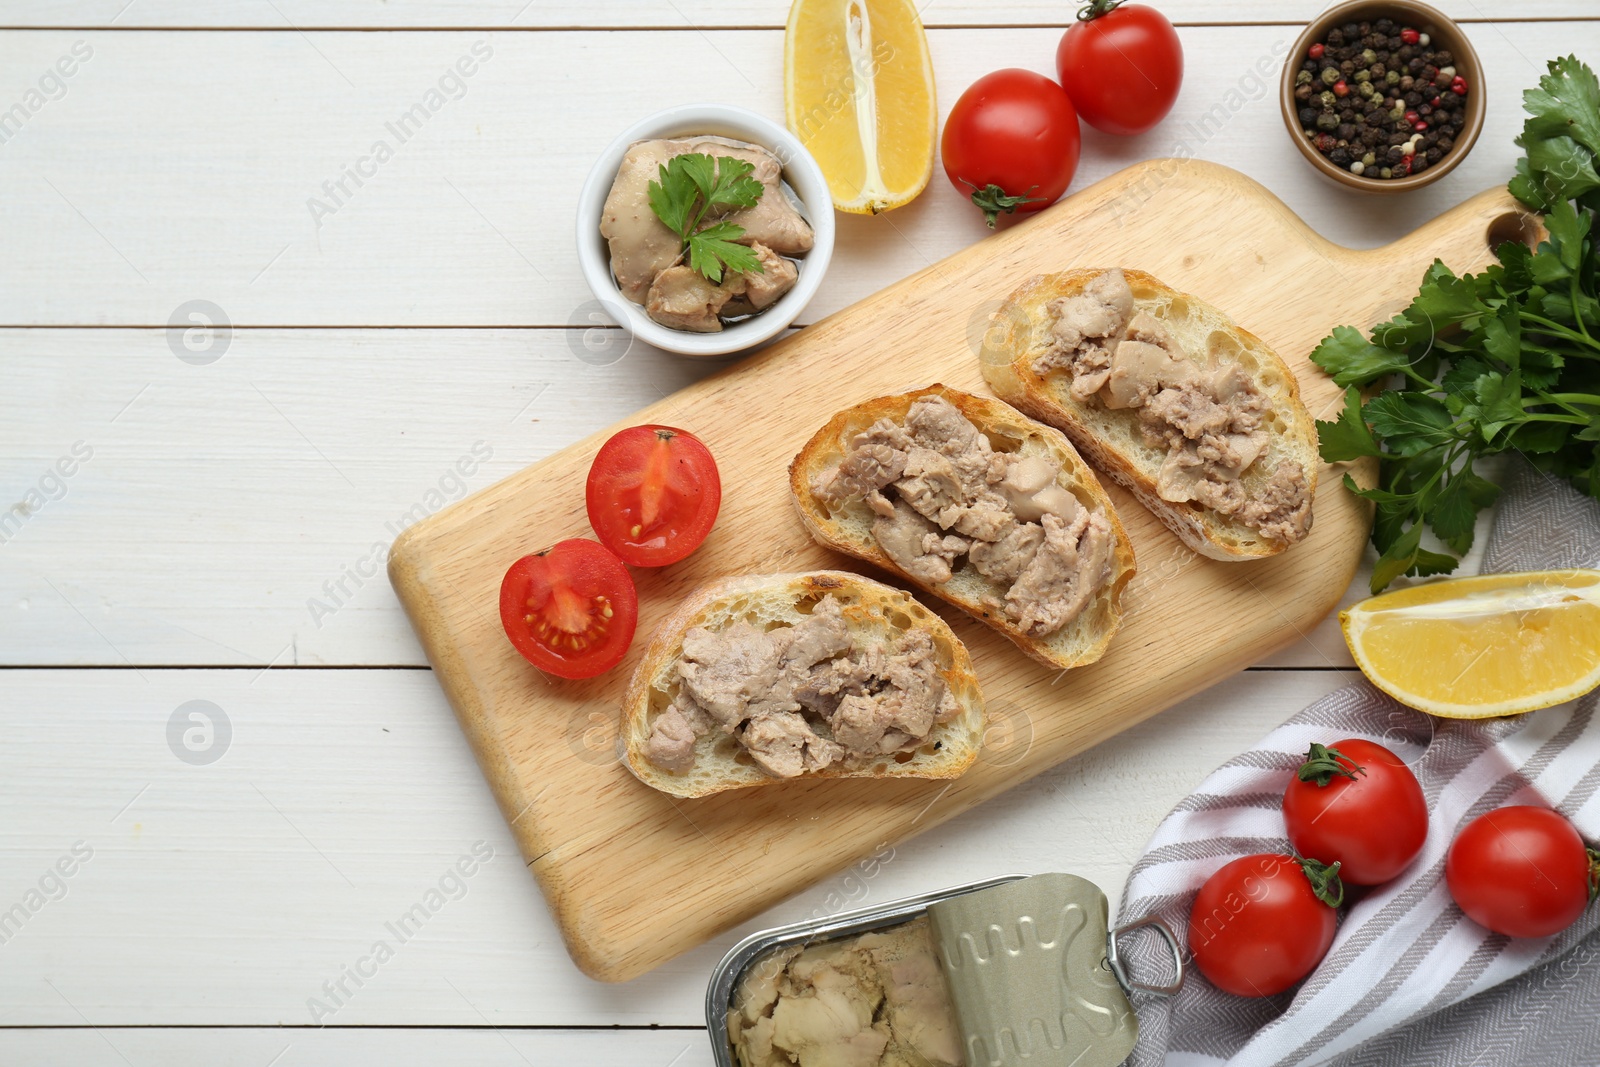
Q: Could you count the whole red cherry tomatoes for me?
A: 5